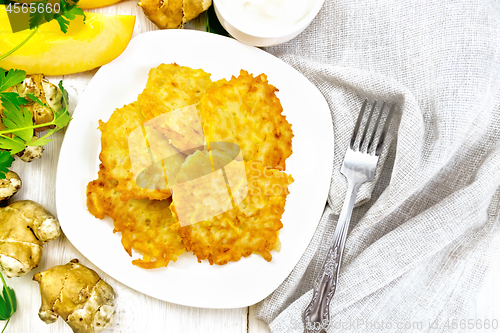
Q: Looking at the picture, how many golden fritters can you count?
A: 5